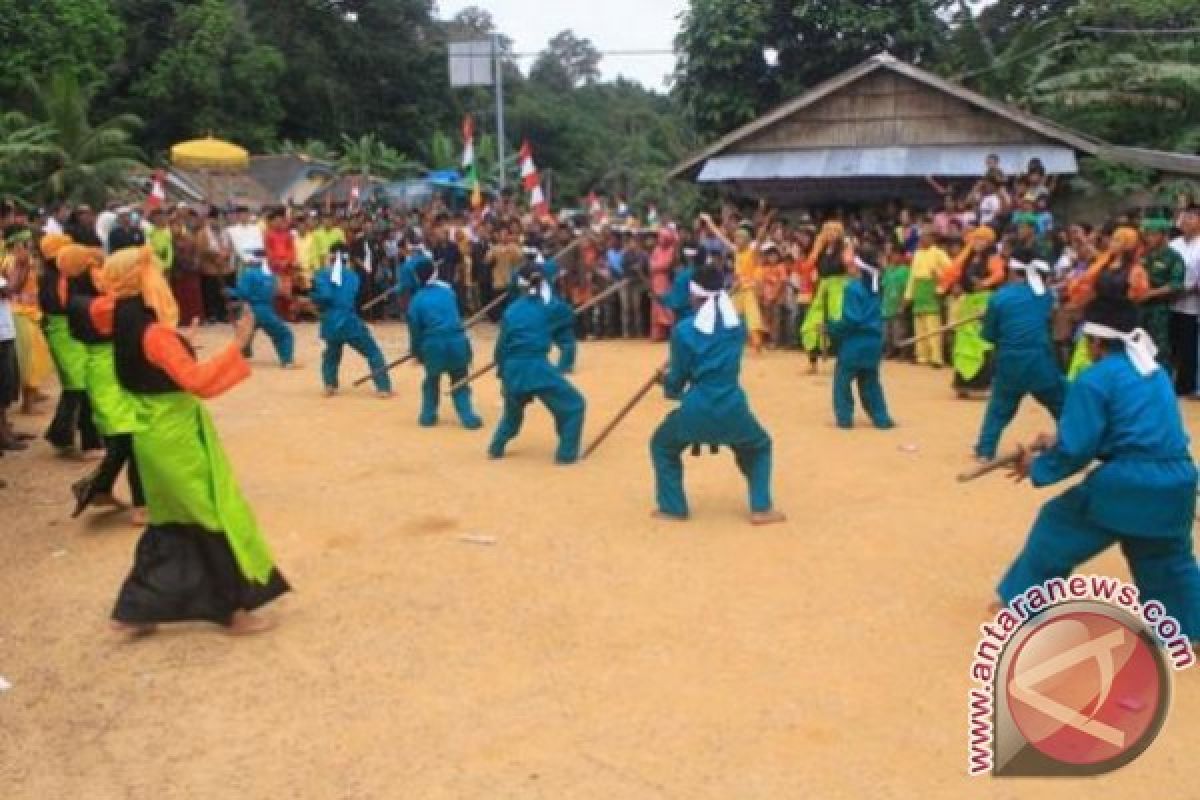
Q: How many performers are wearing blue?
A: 11